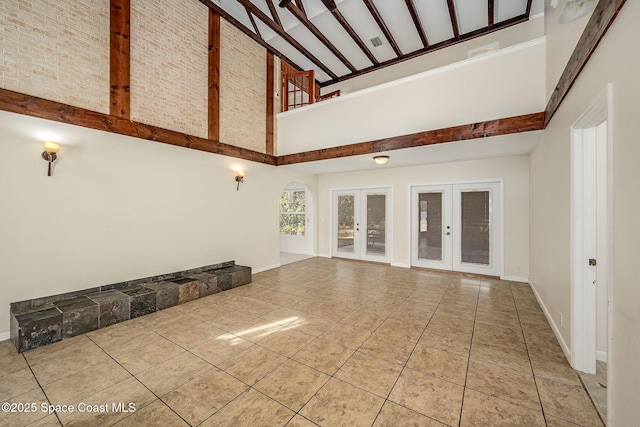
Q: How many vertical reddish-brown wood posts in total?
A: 3